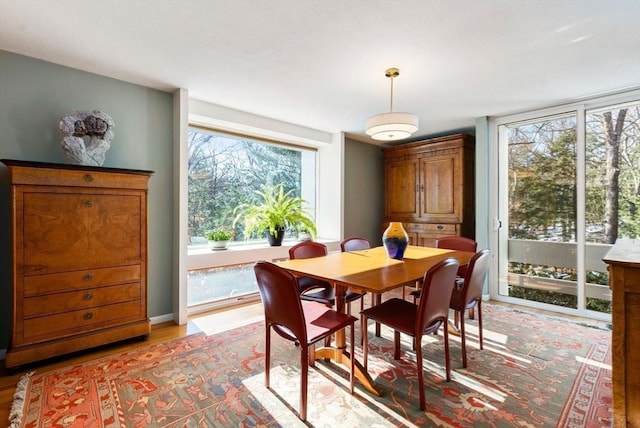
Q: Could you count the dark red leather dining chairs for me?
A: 6